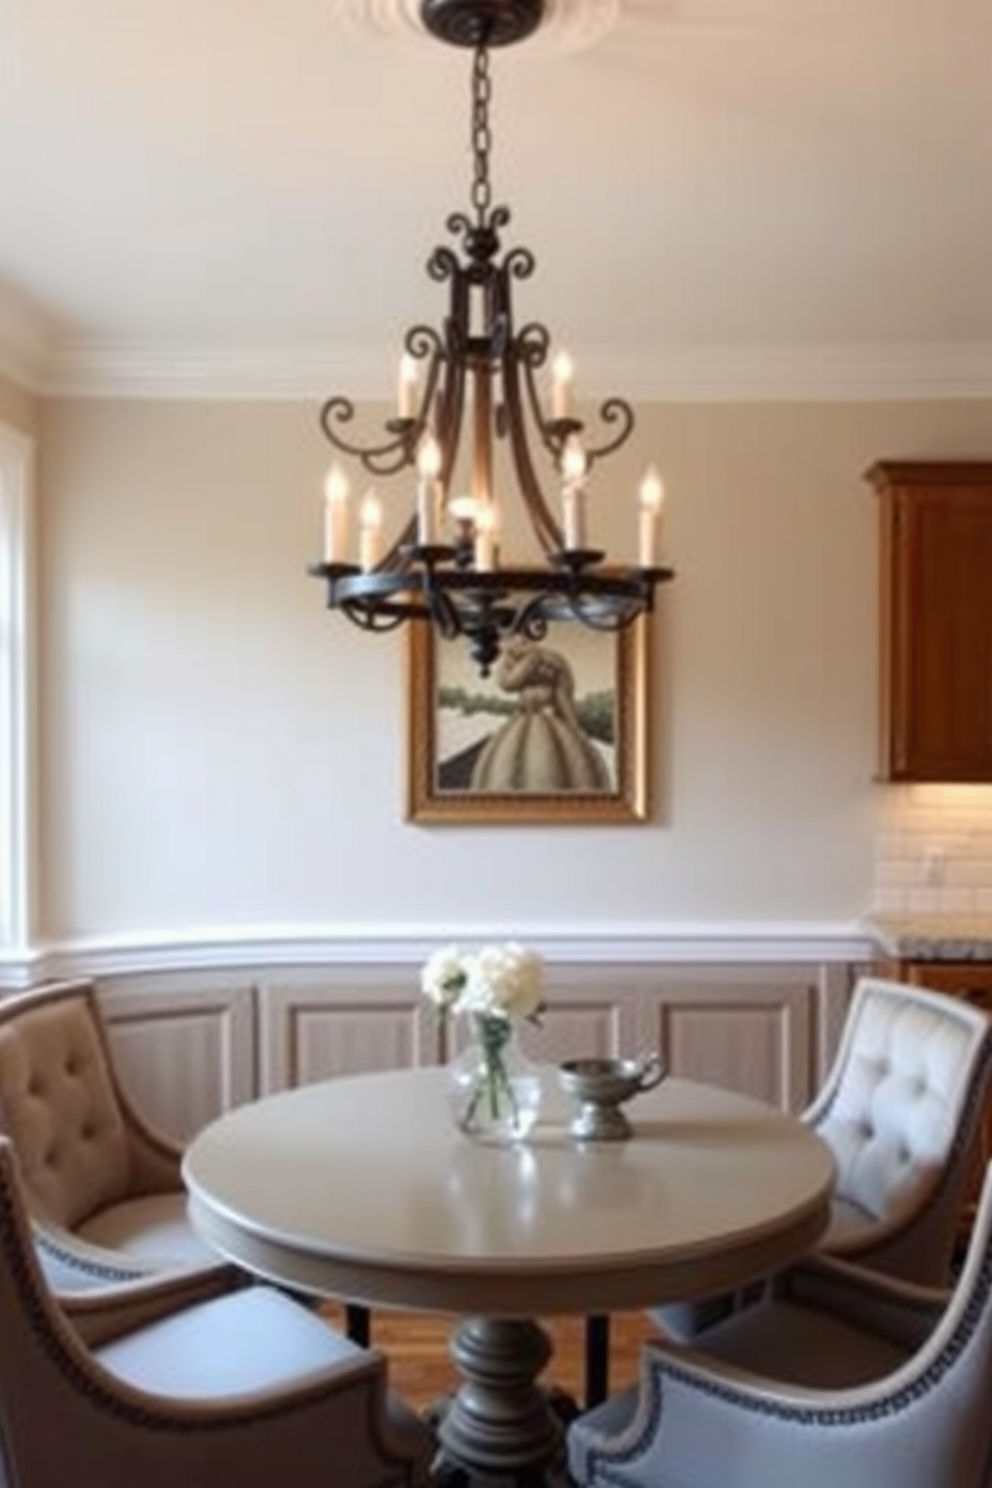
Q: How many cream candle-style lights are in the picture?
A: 8